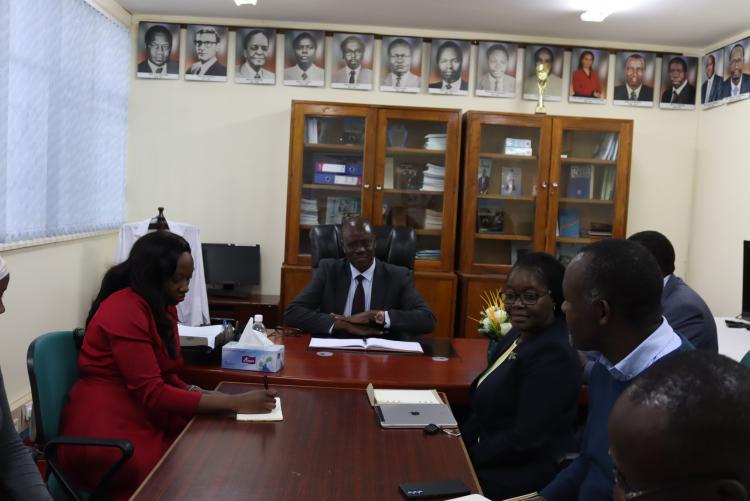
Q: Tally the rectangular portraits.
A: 14